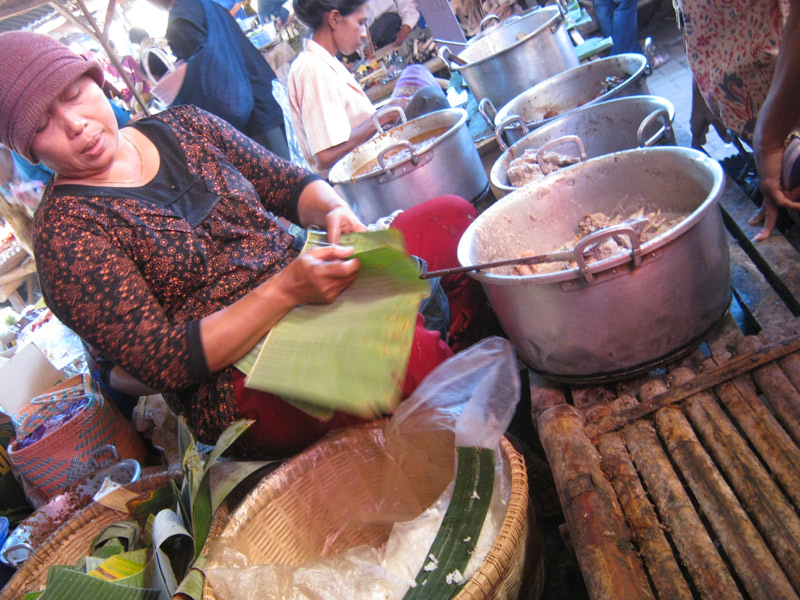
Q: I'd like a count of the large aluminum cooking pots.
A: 5